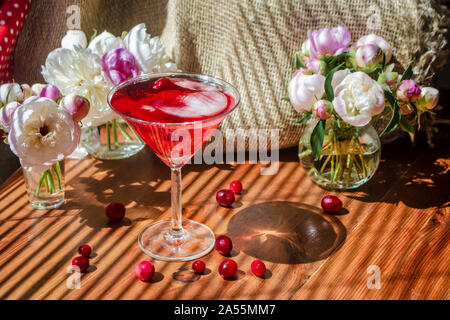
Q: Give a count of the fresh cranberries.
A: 11